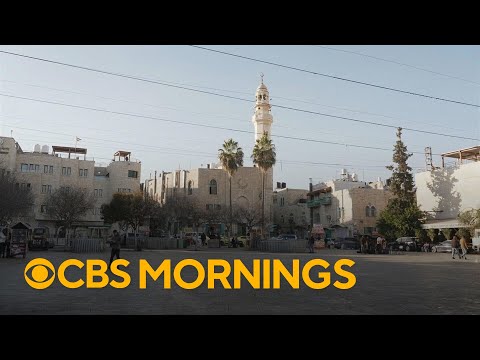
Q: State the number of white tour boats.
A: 0